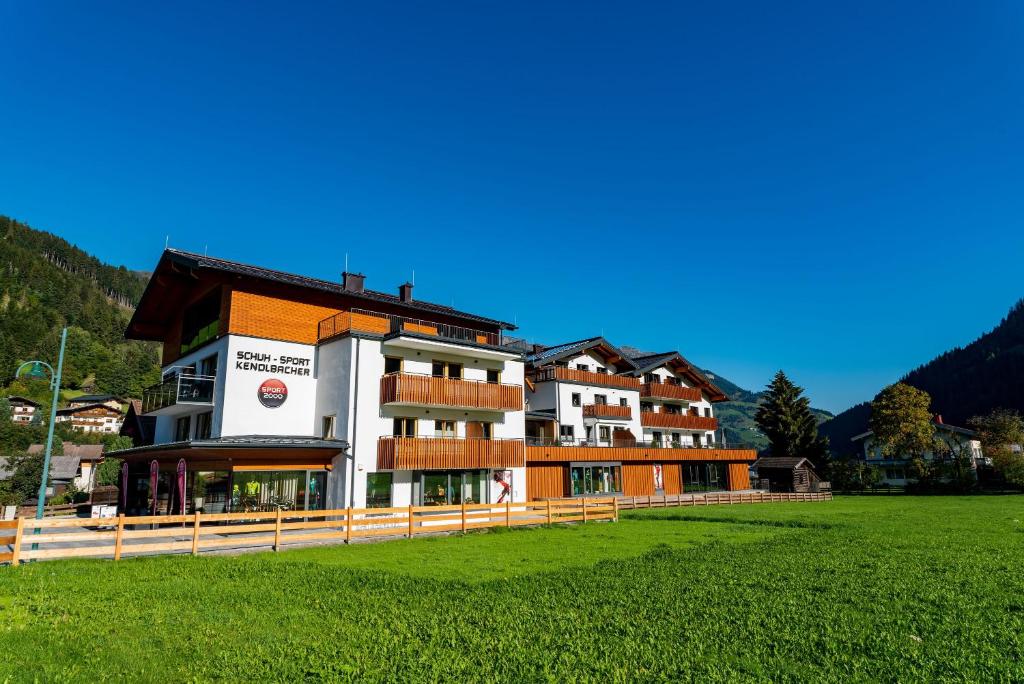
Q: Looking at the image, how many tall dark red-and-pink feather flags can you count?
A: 3